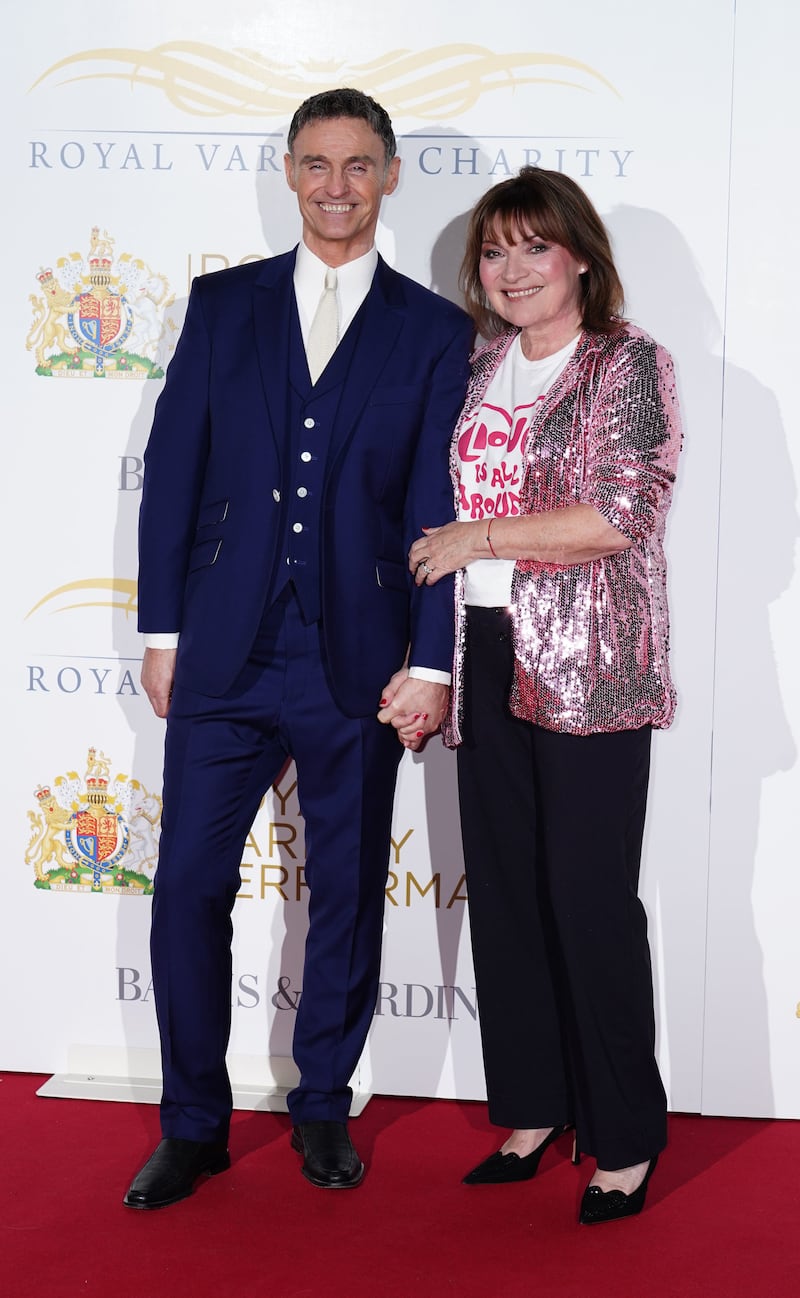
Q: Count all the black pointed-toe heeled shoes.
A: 2